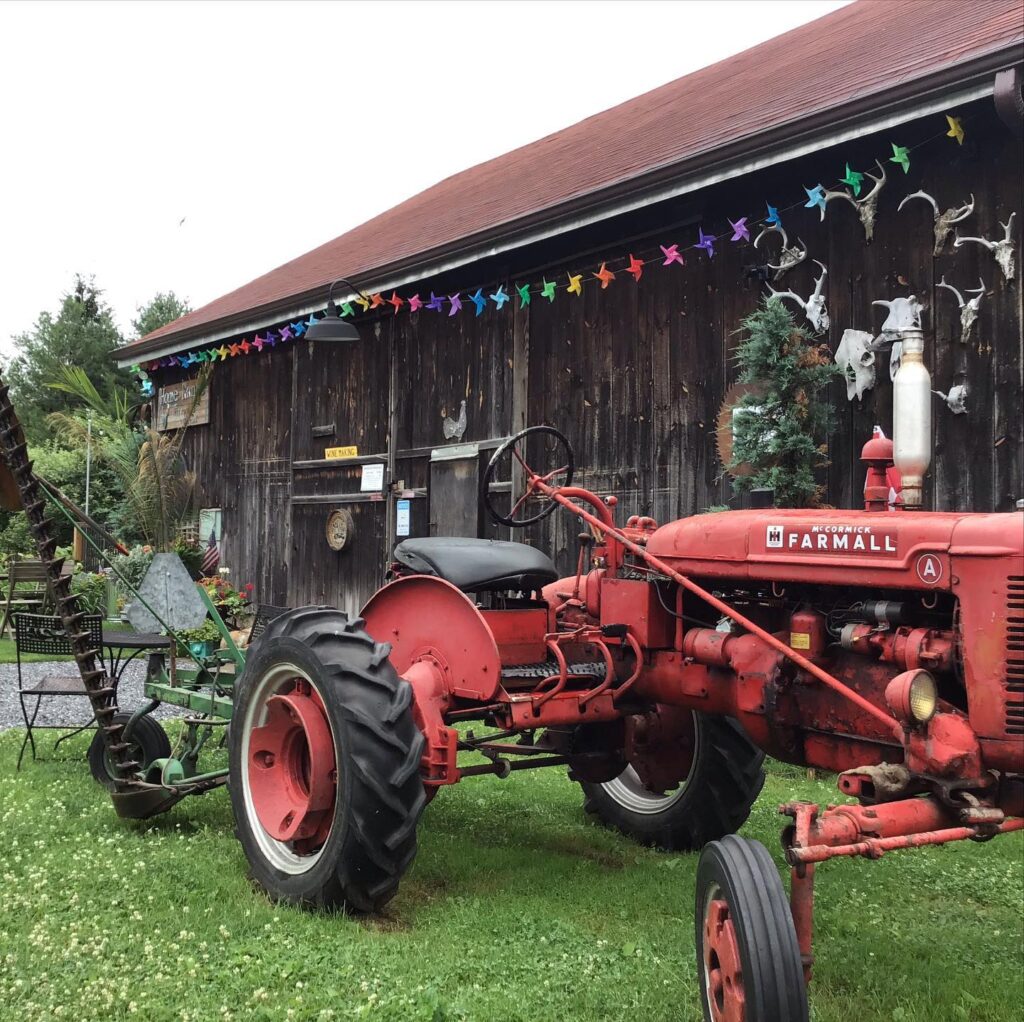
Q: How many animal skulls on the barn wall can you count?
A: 9